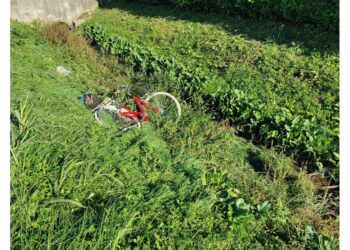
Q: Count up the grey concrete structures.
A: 1